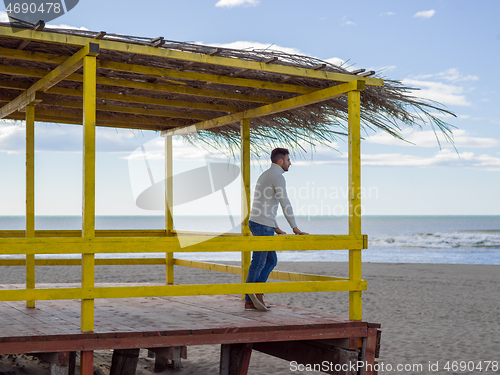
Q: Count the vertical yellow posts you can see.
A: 5